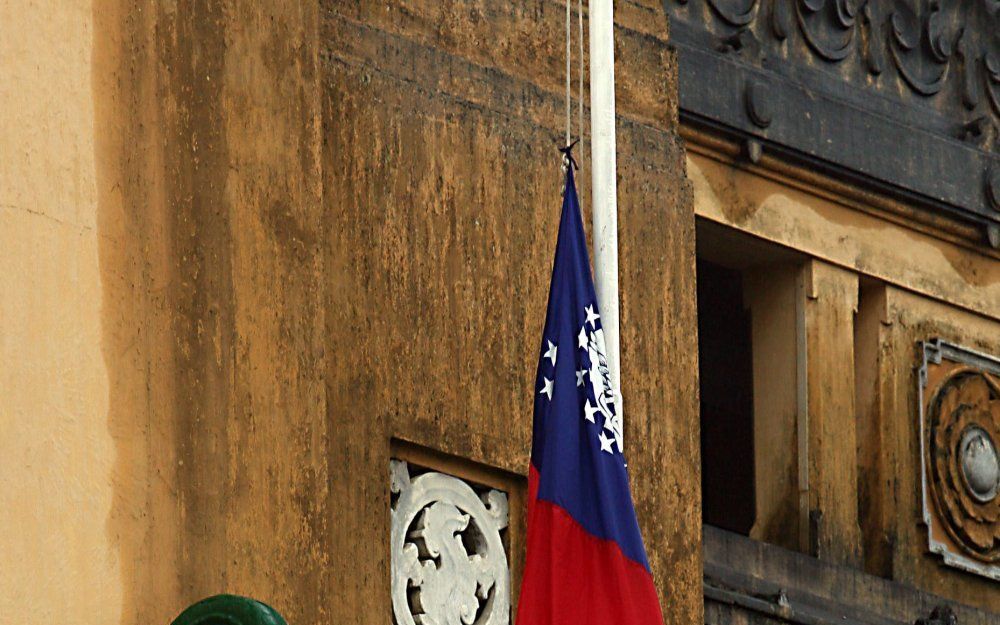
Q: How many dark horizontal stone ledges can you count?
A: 2